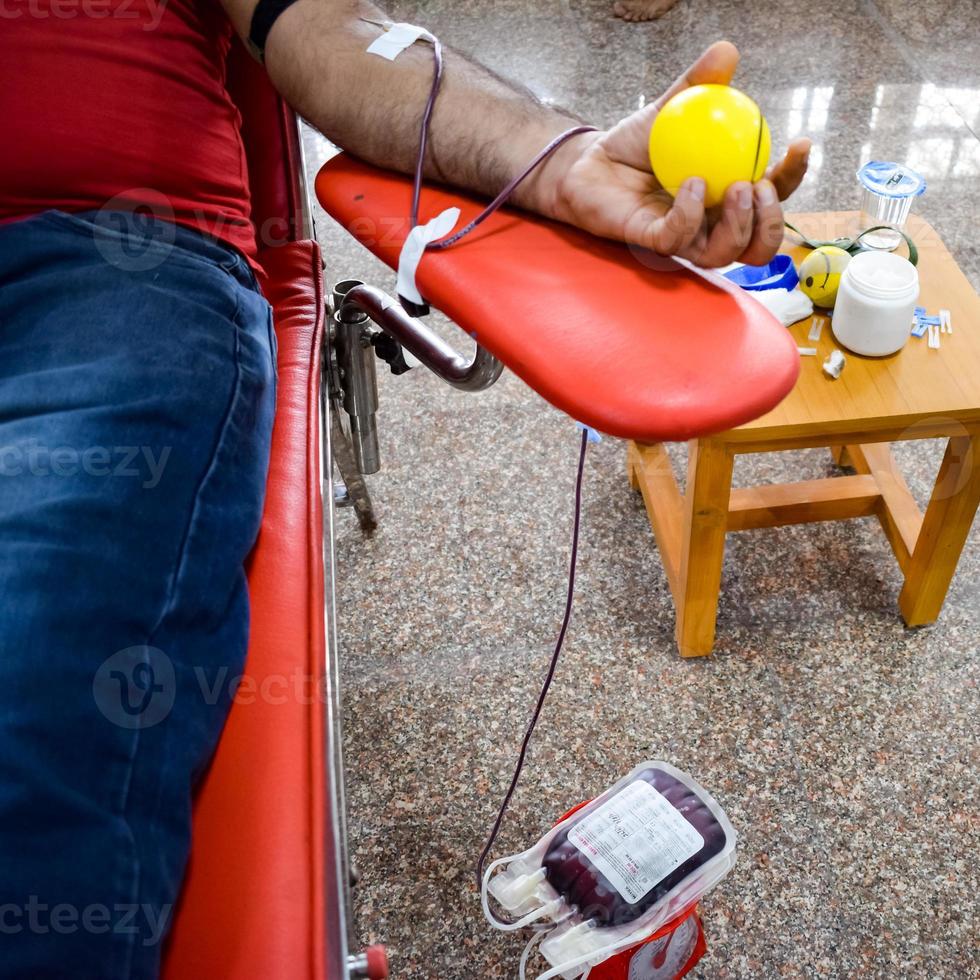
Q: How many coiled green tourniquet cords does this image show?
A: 1